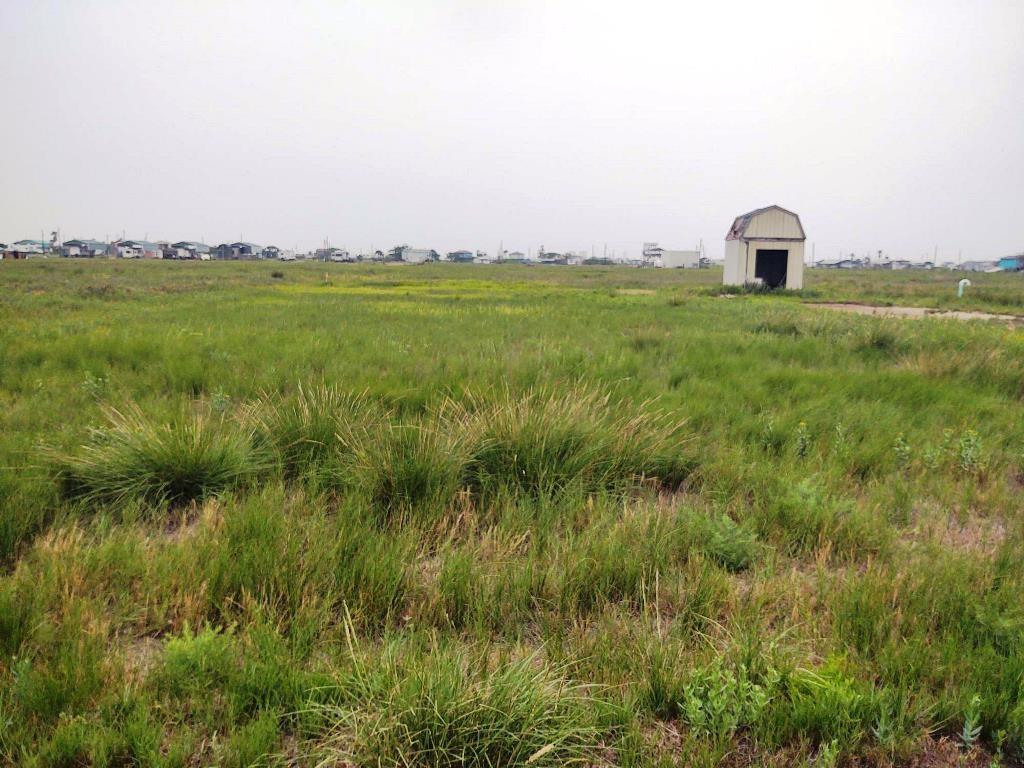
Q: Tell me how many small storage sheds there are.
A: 1